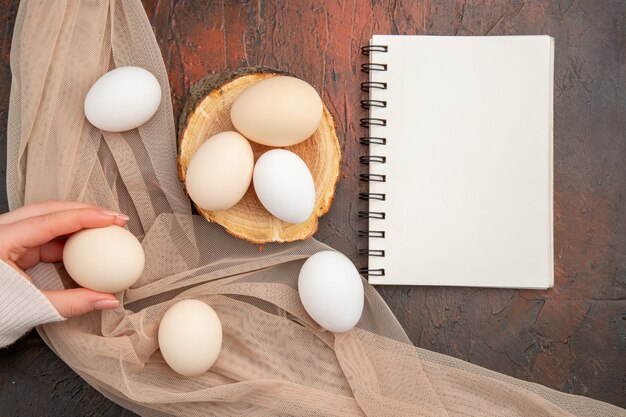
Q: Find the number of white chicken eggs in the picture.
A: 3